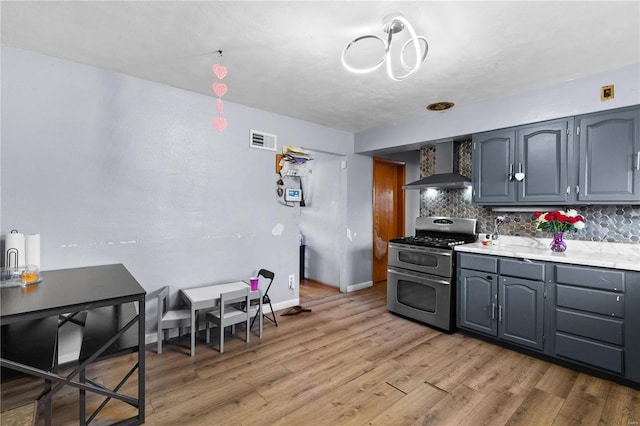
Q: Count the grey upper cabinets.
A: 3